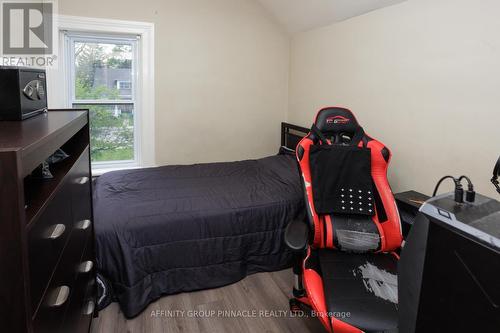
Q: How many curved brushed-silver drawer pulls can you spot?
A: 6